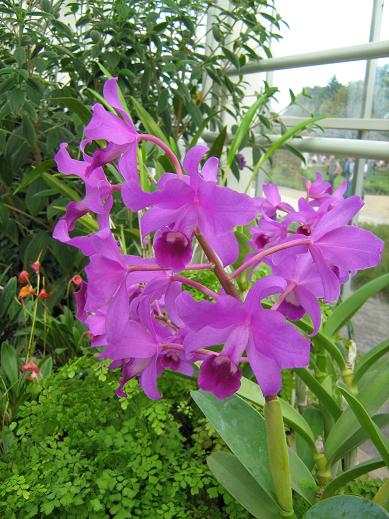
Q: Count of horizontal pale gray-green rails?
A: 3